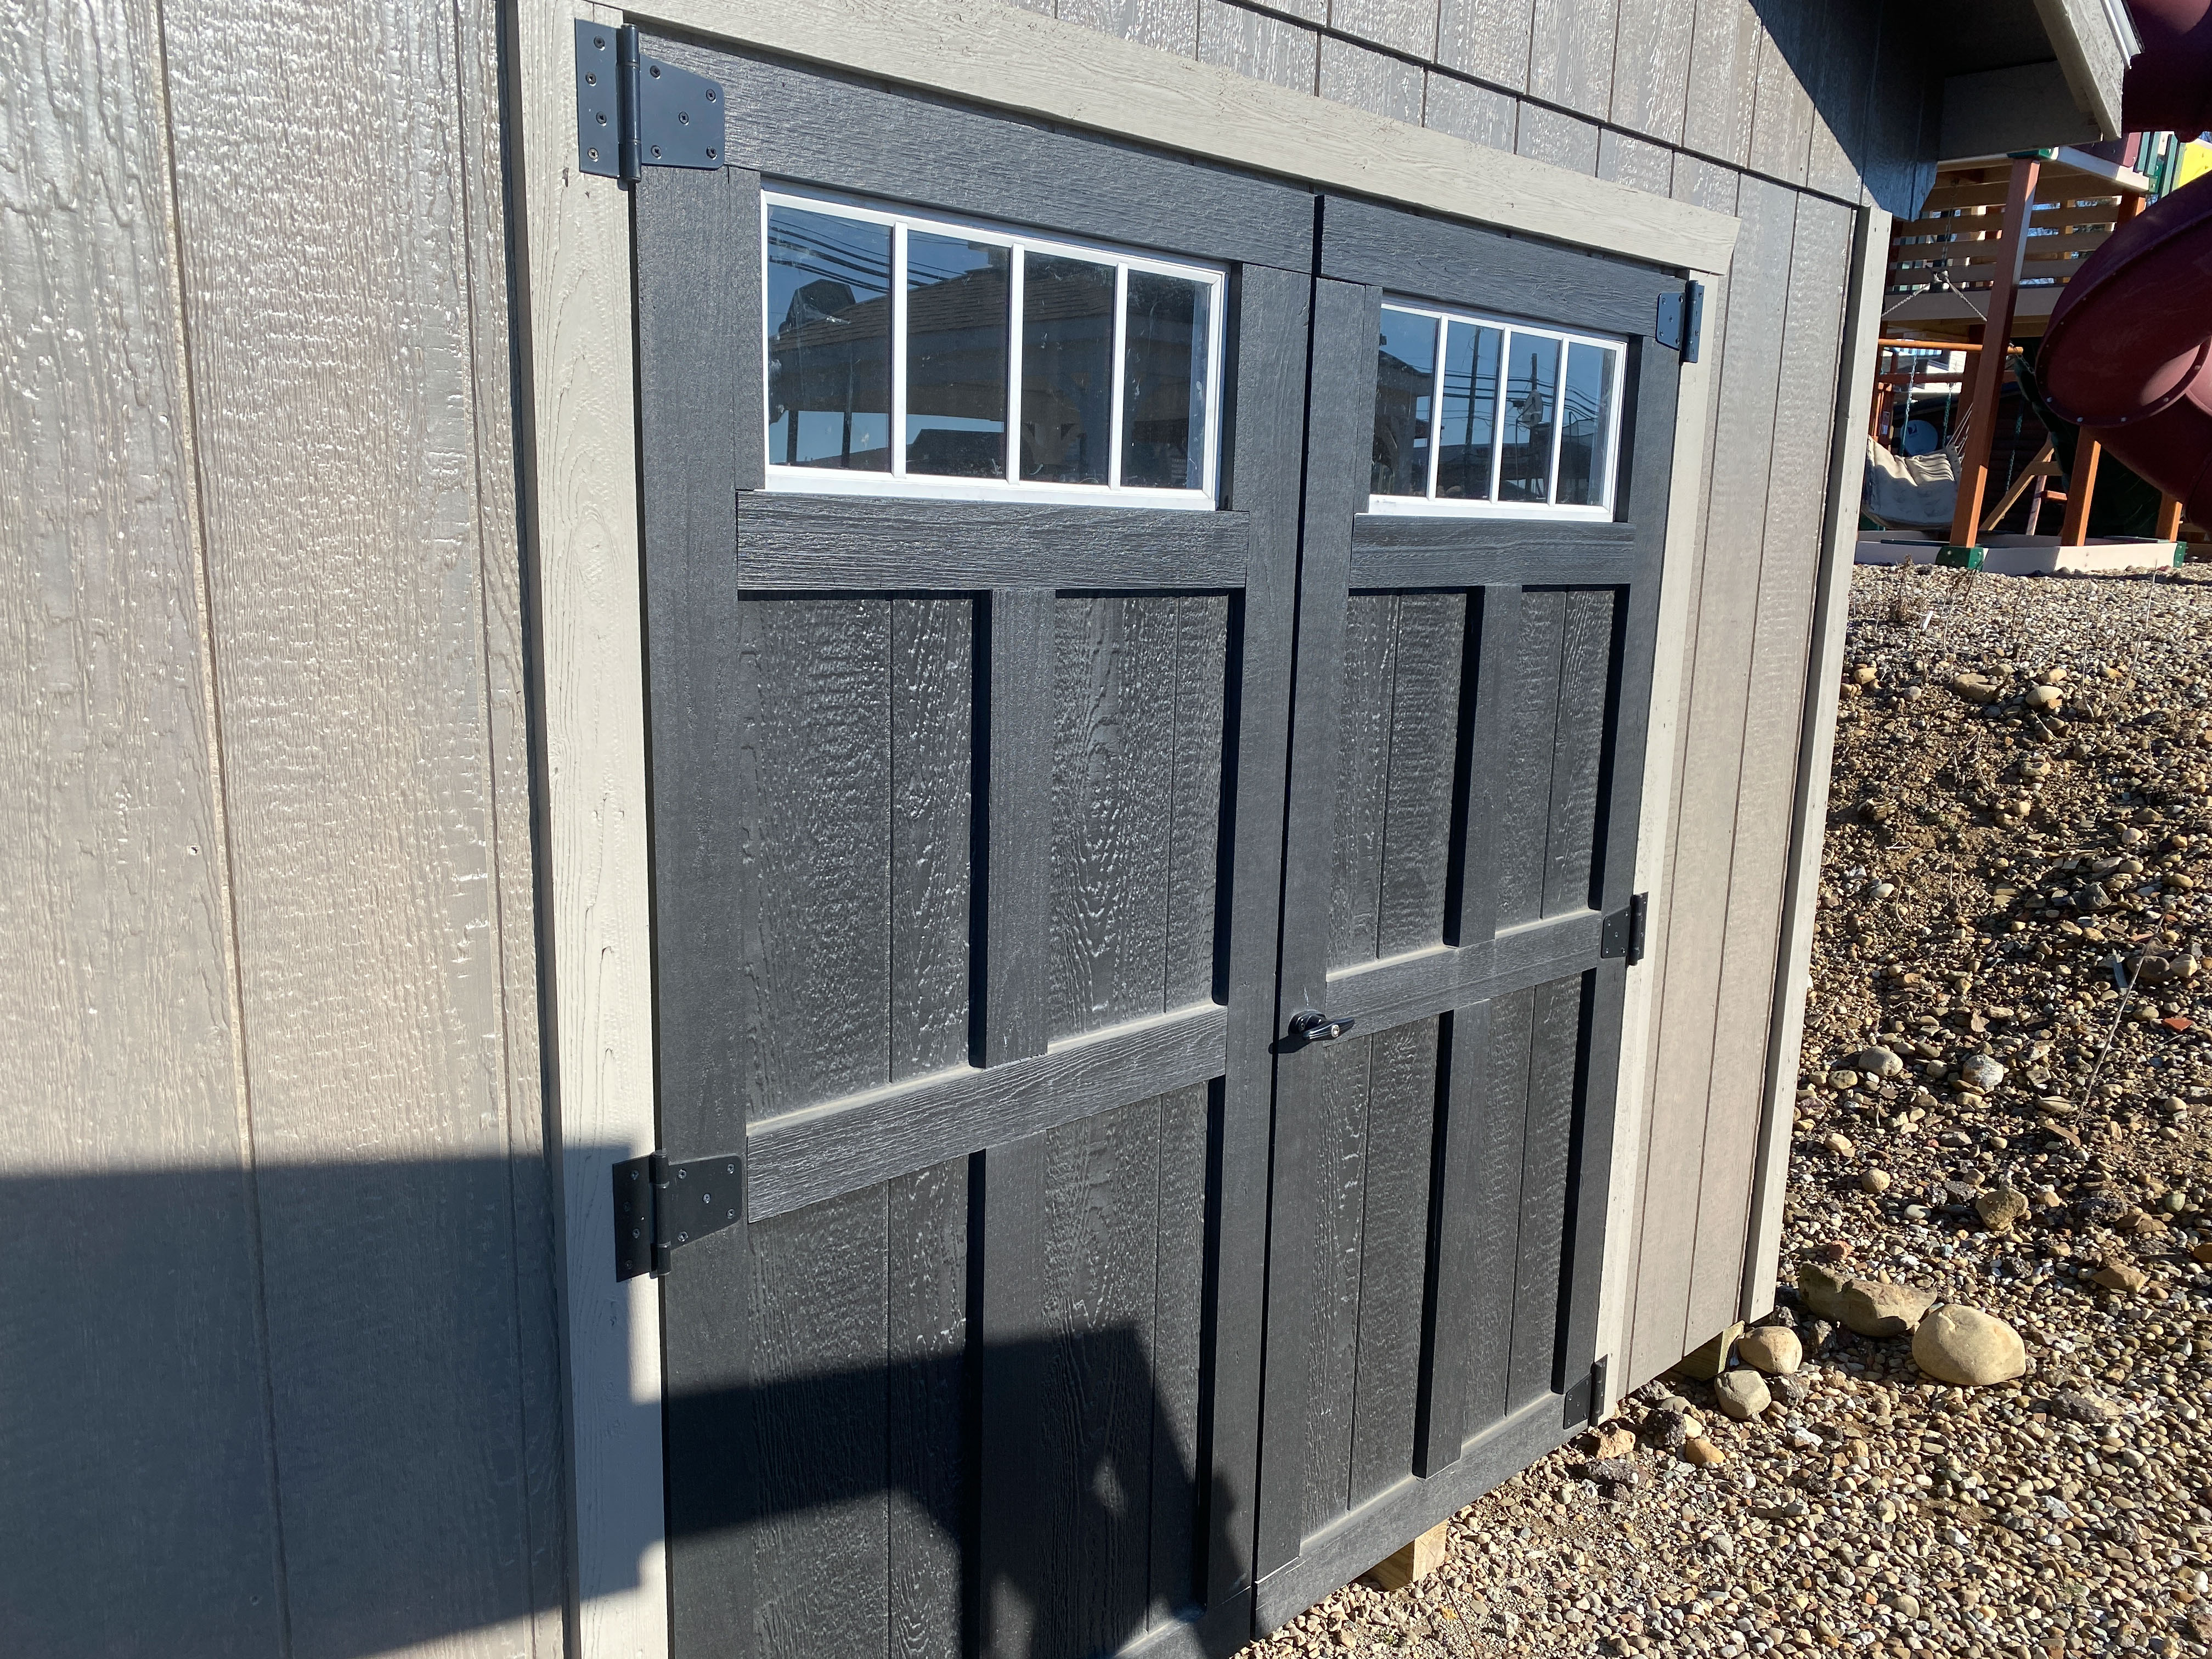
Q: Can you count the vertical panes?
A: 8